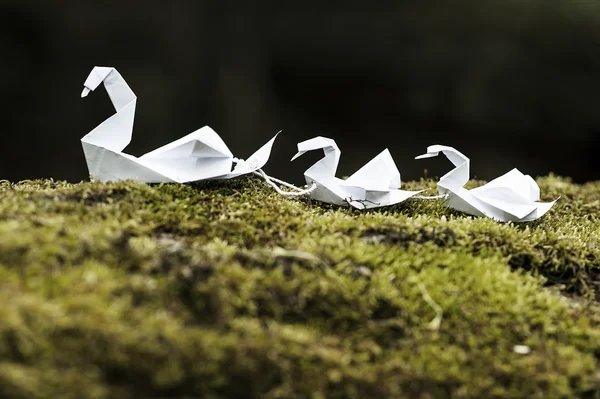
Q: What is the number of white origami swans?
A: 3